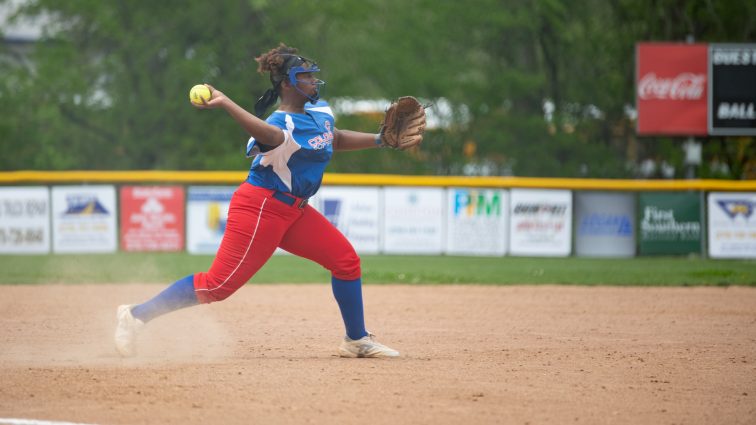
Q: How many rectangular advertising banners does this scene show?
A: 11